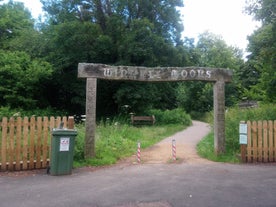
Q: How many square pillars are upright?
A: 2